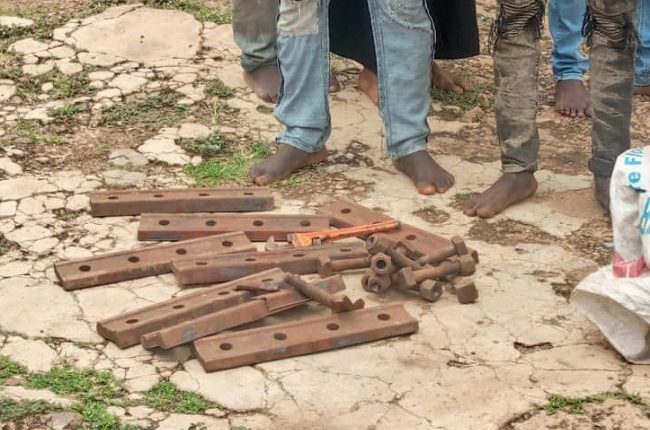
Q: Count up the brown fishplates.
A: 8